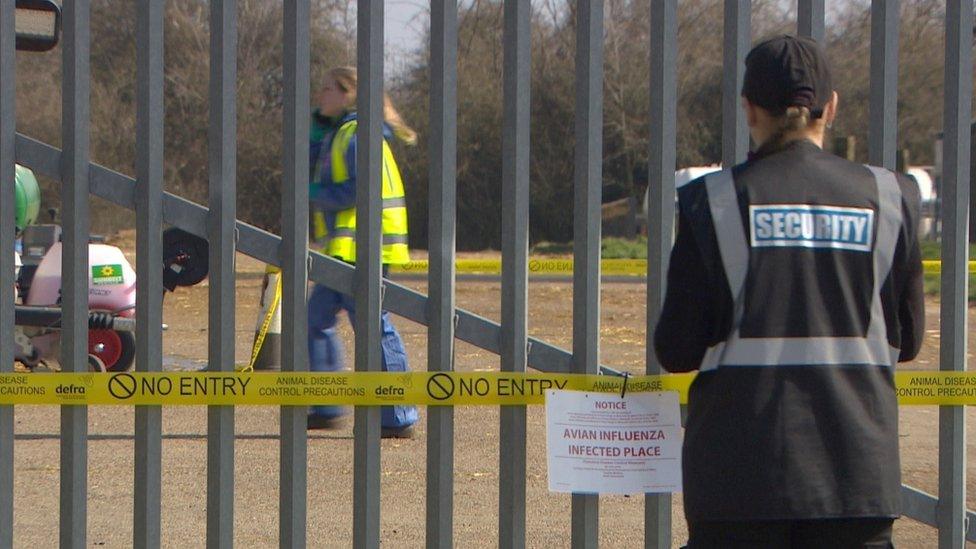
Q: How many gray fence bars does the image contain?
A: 14